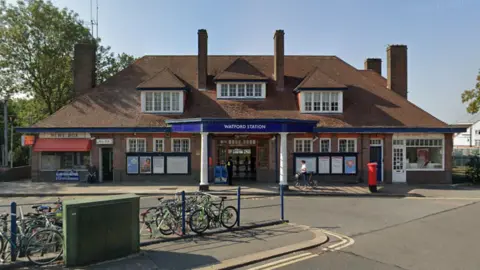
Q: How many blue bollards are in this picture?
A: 4